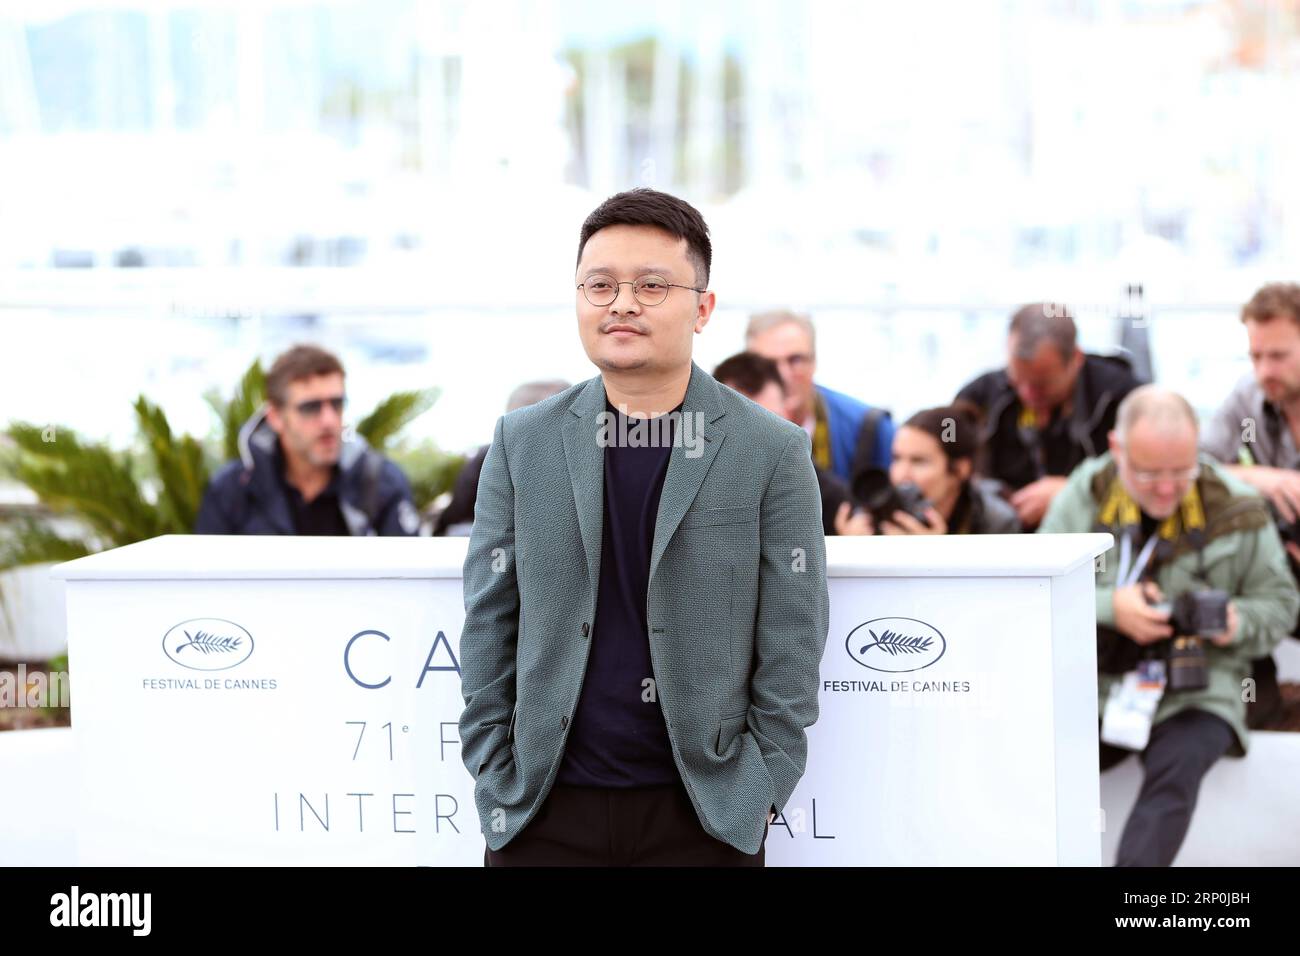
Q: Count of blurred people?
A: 8